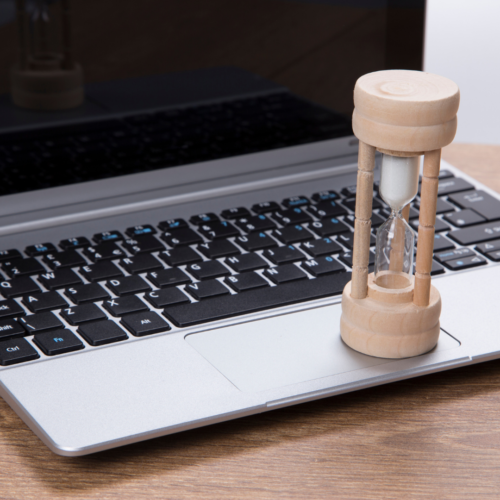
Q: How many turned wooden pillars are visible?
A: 3